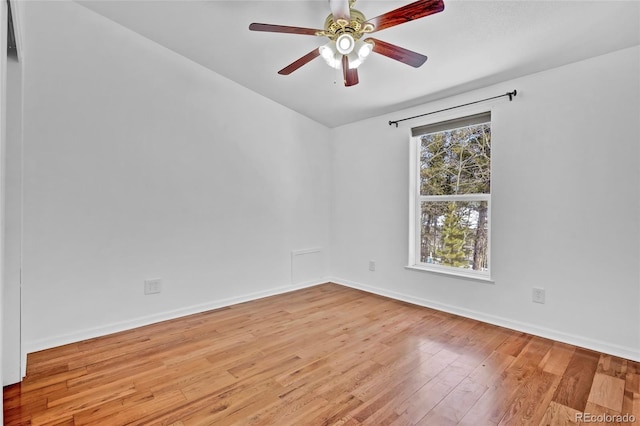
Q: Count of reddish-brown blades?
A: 5